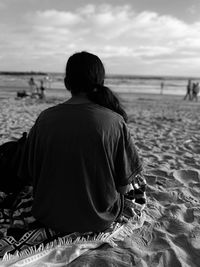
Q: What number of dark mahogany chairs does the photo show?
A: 0